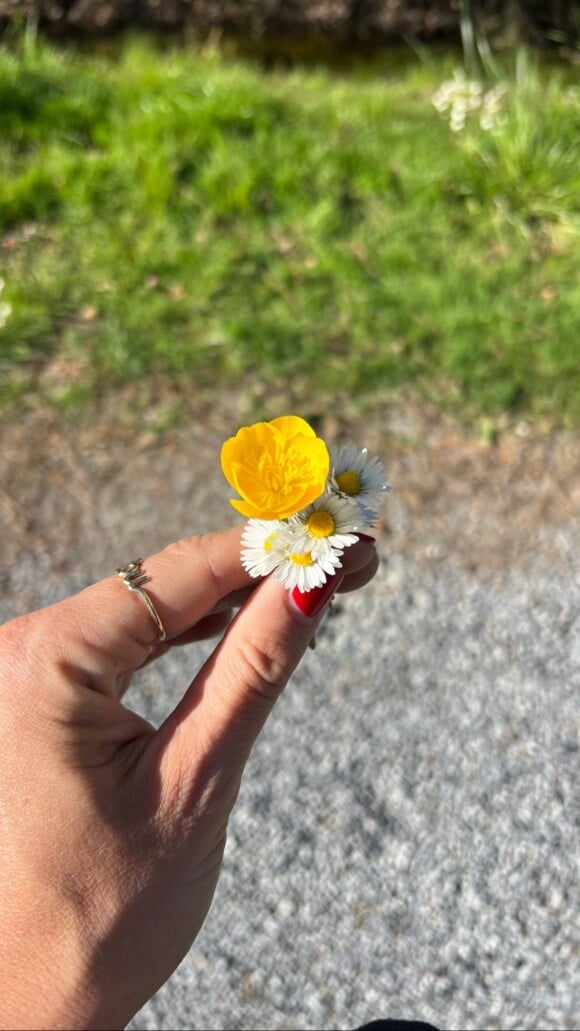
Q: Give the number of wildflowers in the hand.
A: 5